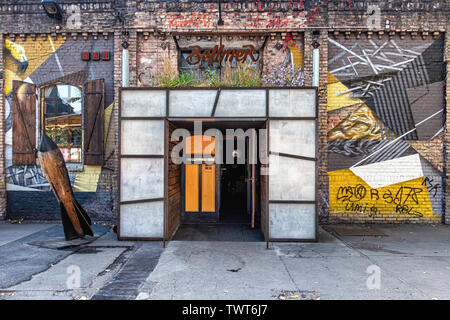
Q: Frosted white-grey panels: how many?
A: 10